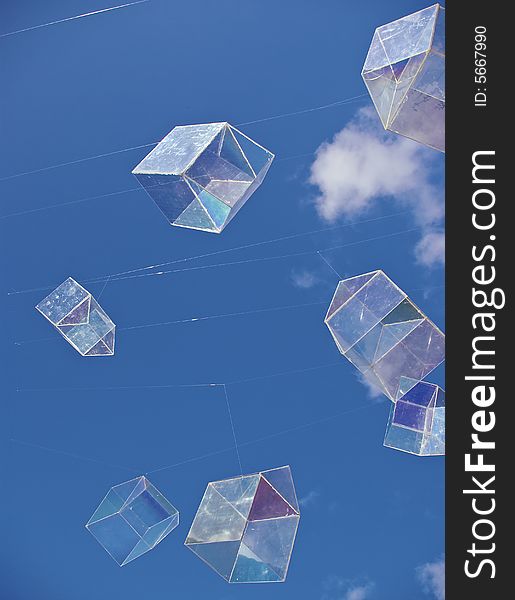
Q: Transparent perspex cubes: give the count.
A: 7